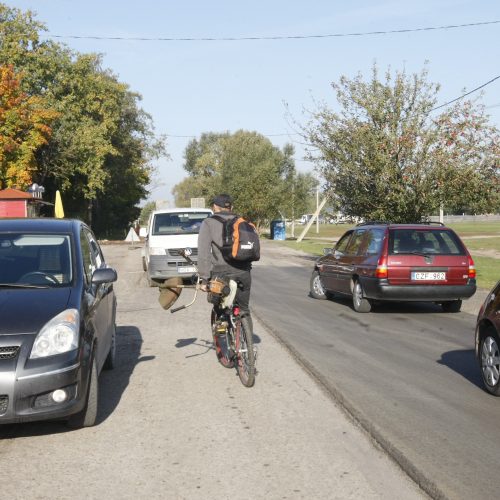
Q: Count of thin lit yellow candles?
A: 0